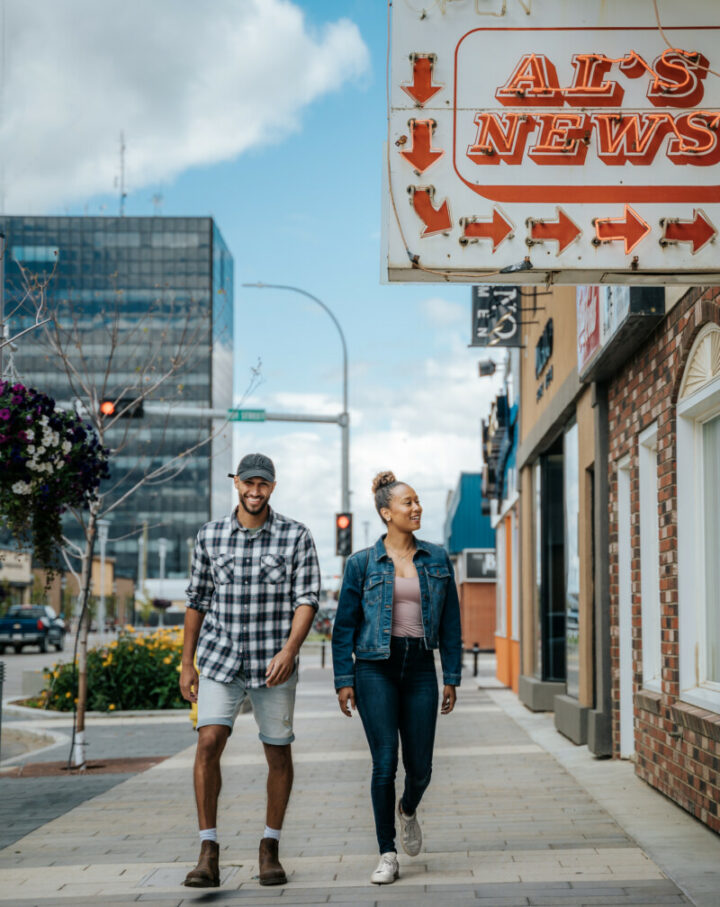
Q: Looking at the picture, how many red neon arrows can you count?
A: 7